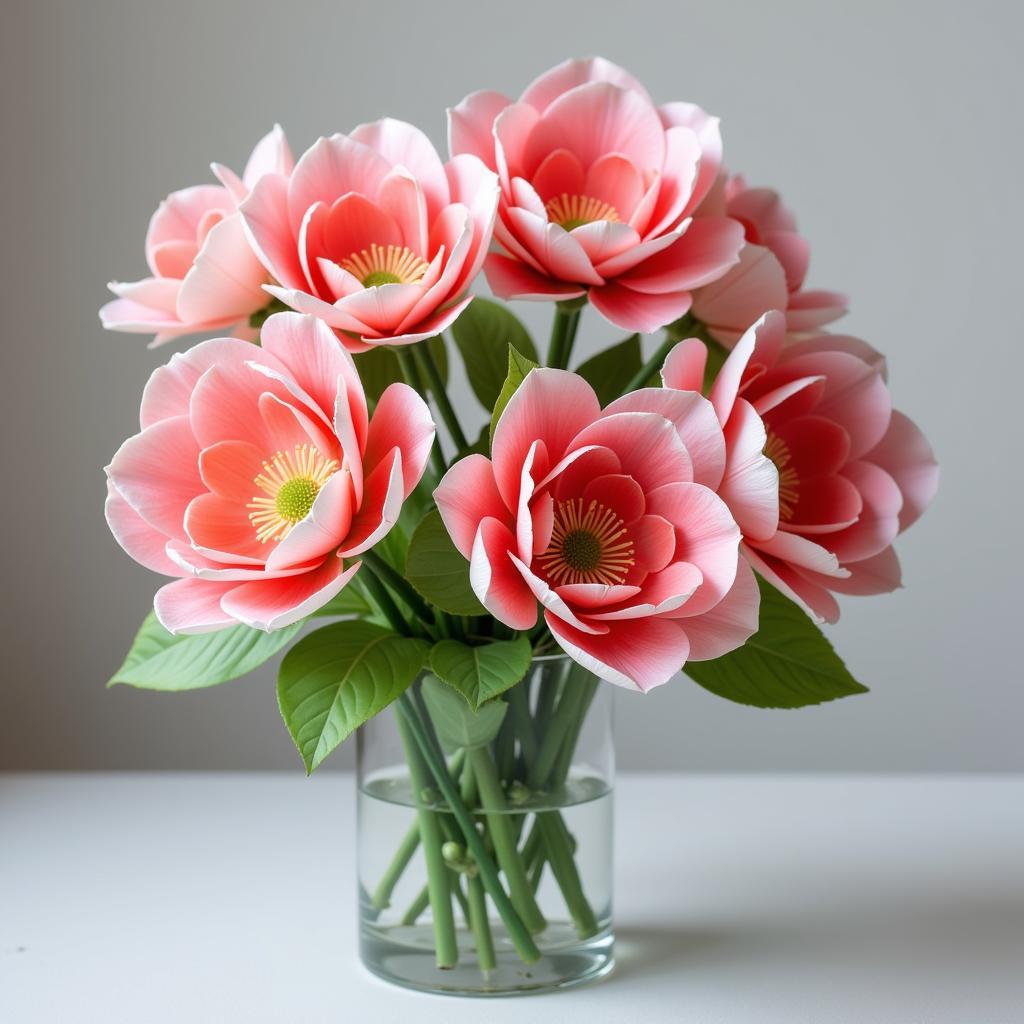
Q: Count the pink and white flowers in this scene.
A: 7